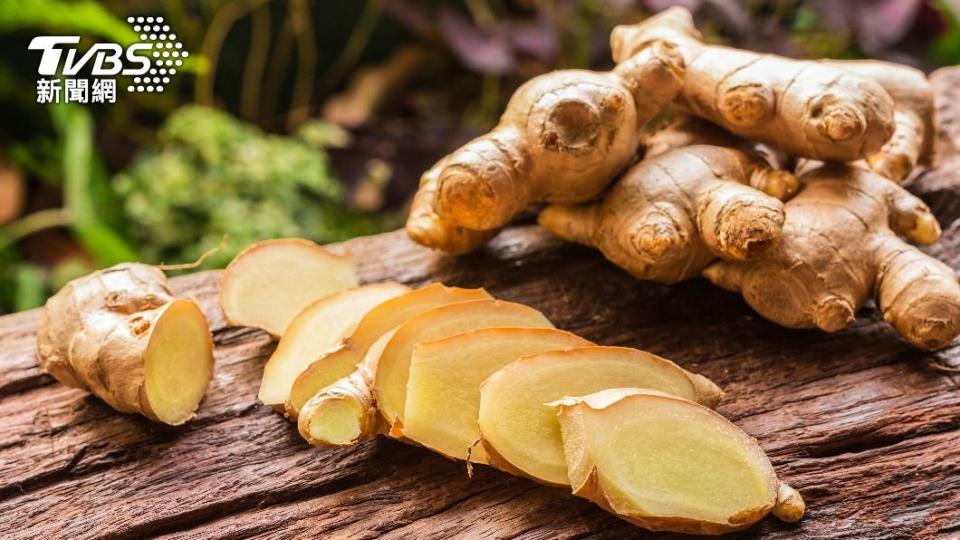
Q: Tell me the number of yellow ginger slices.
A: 7